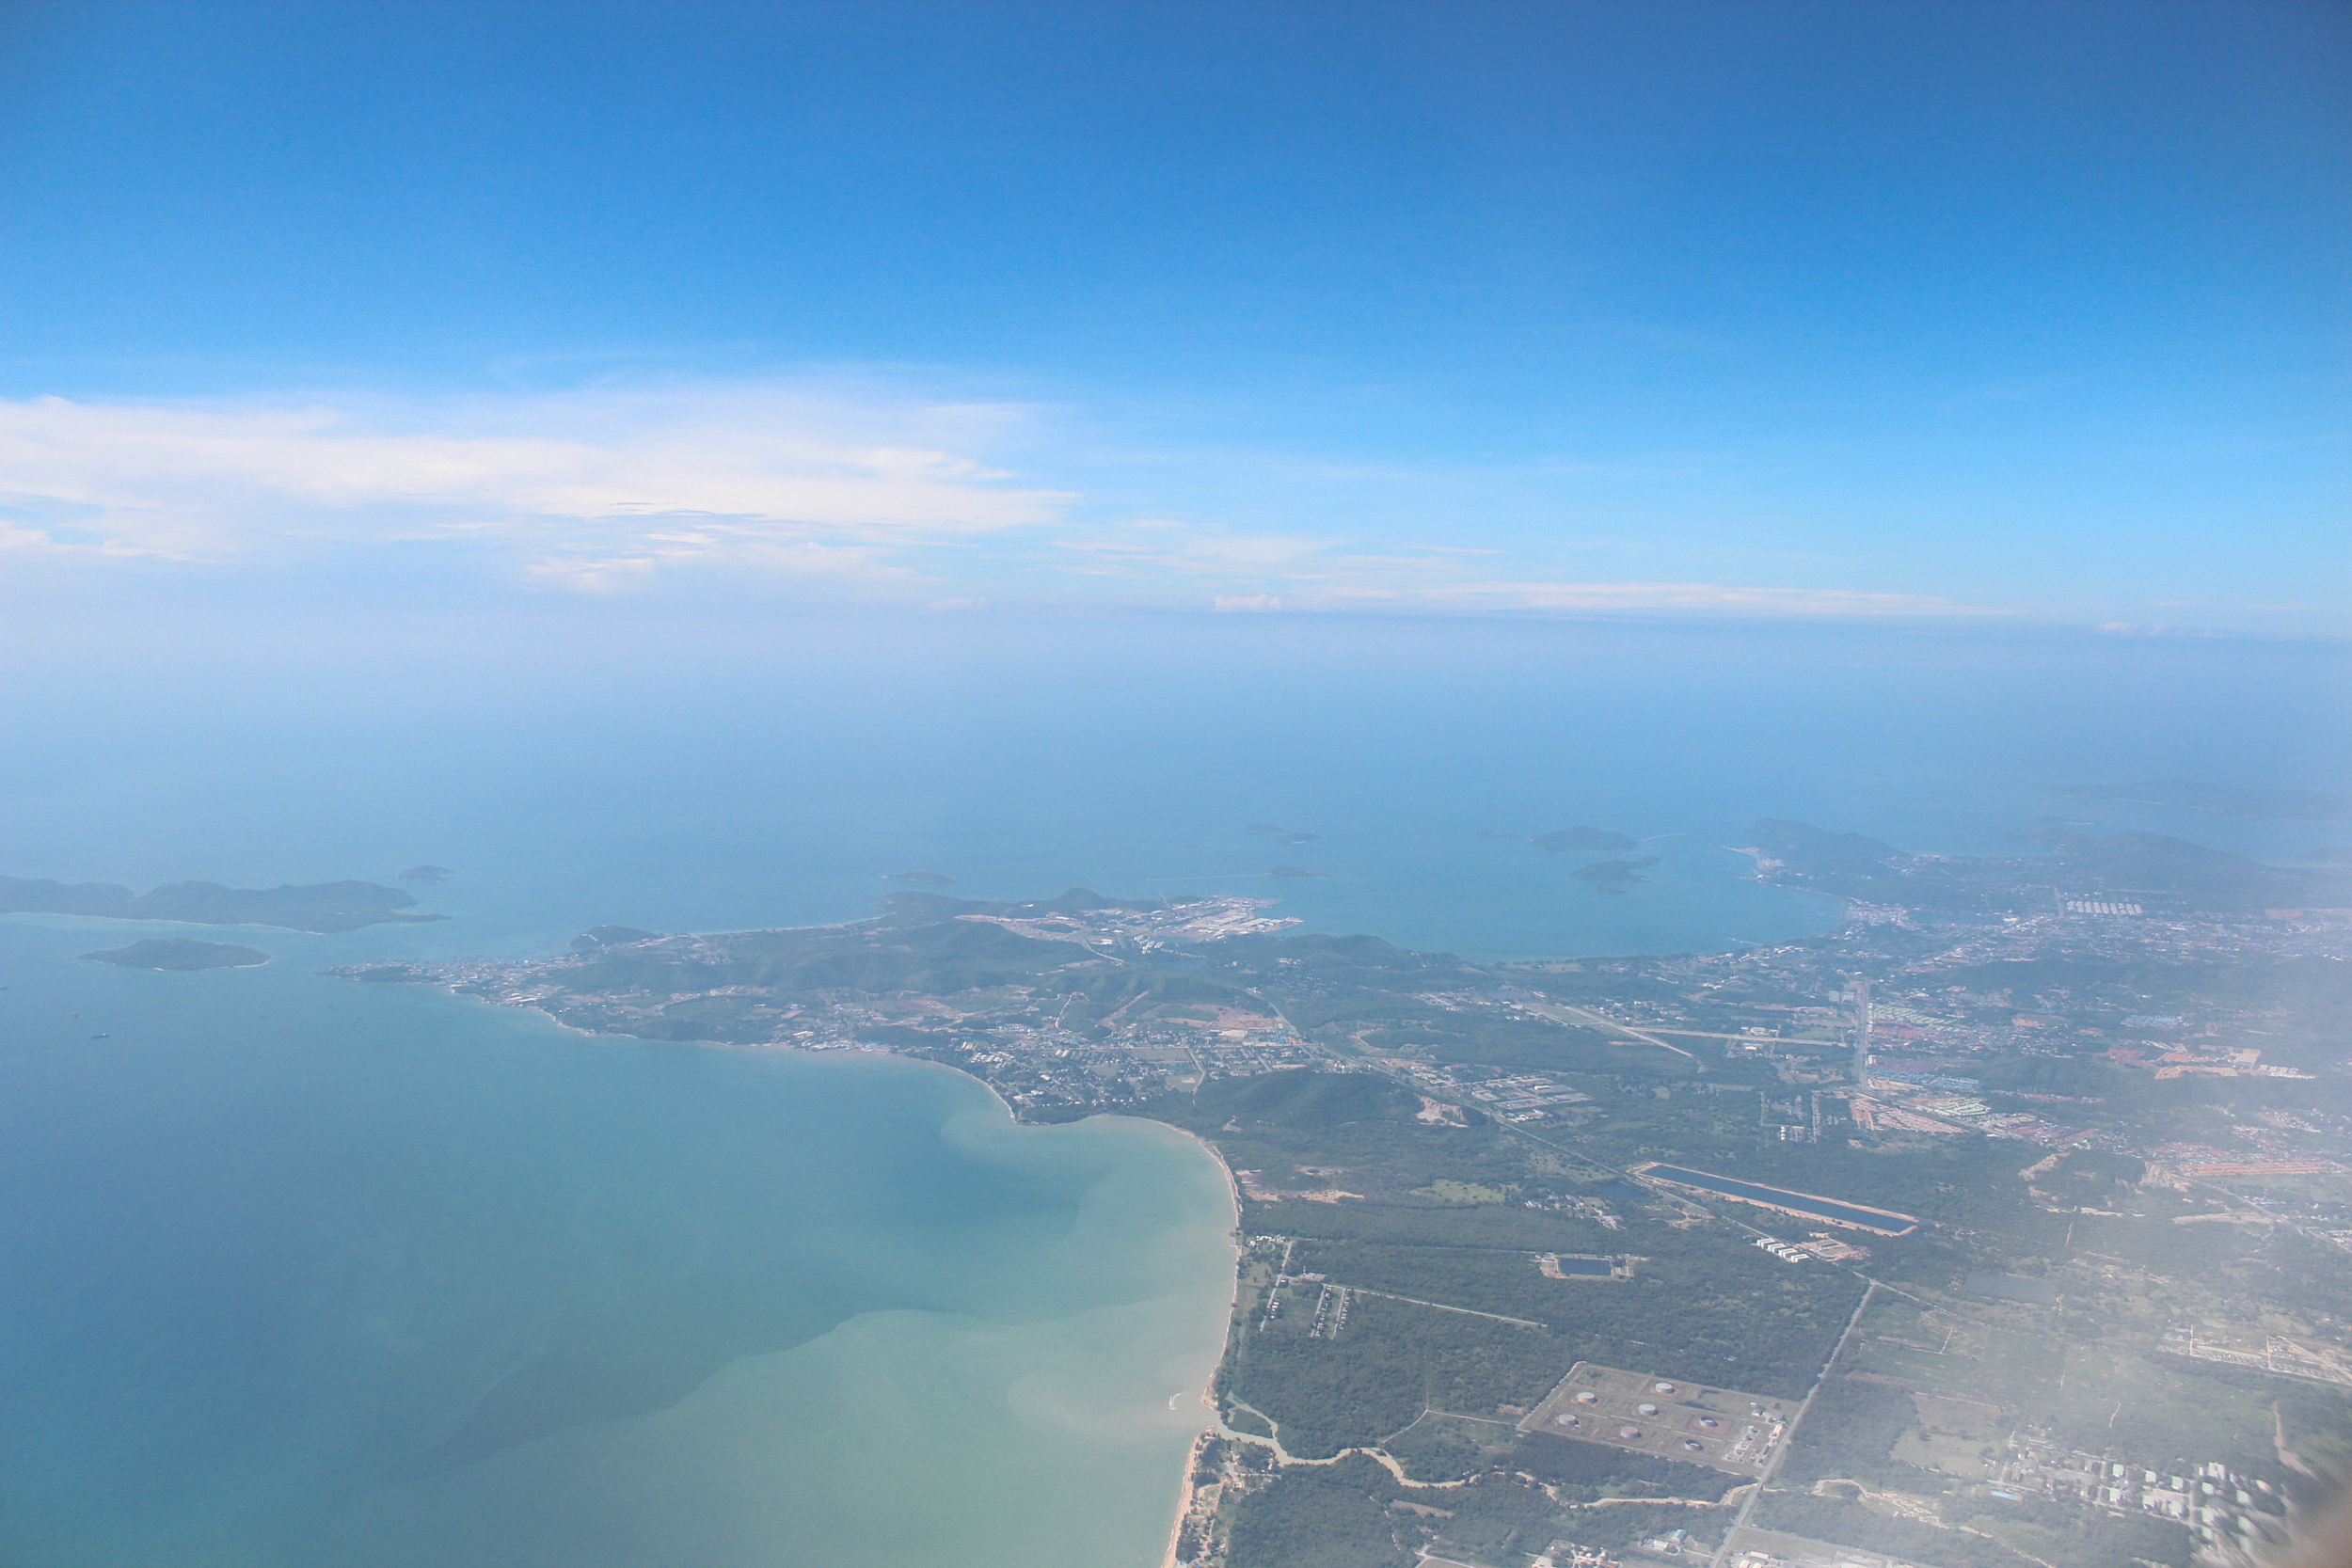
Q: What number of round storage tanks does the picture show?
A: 7